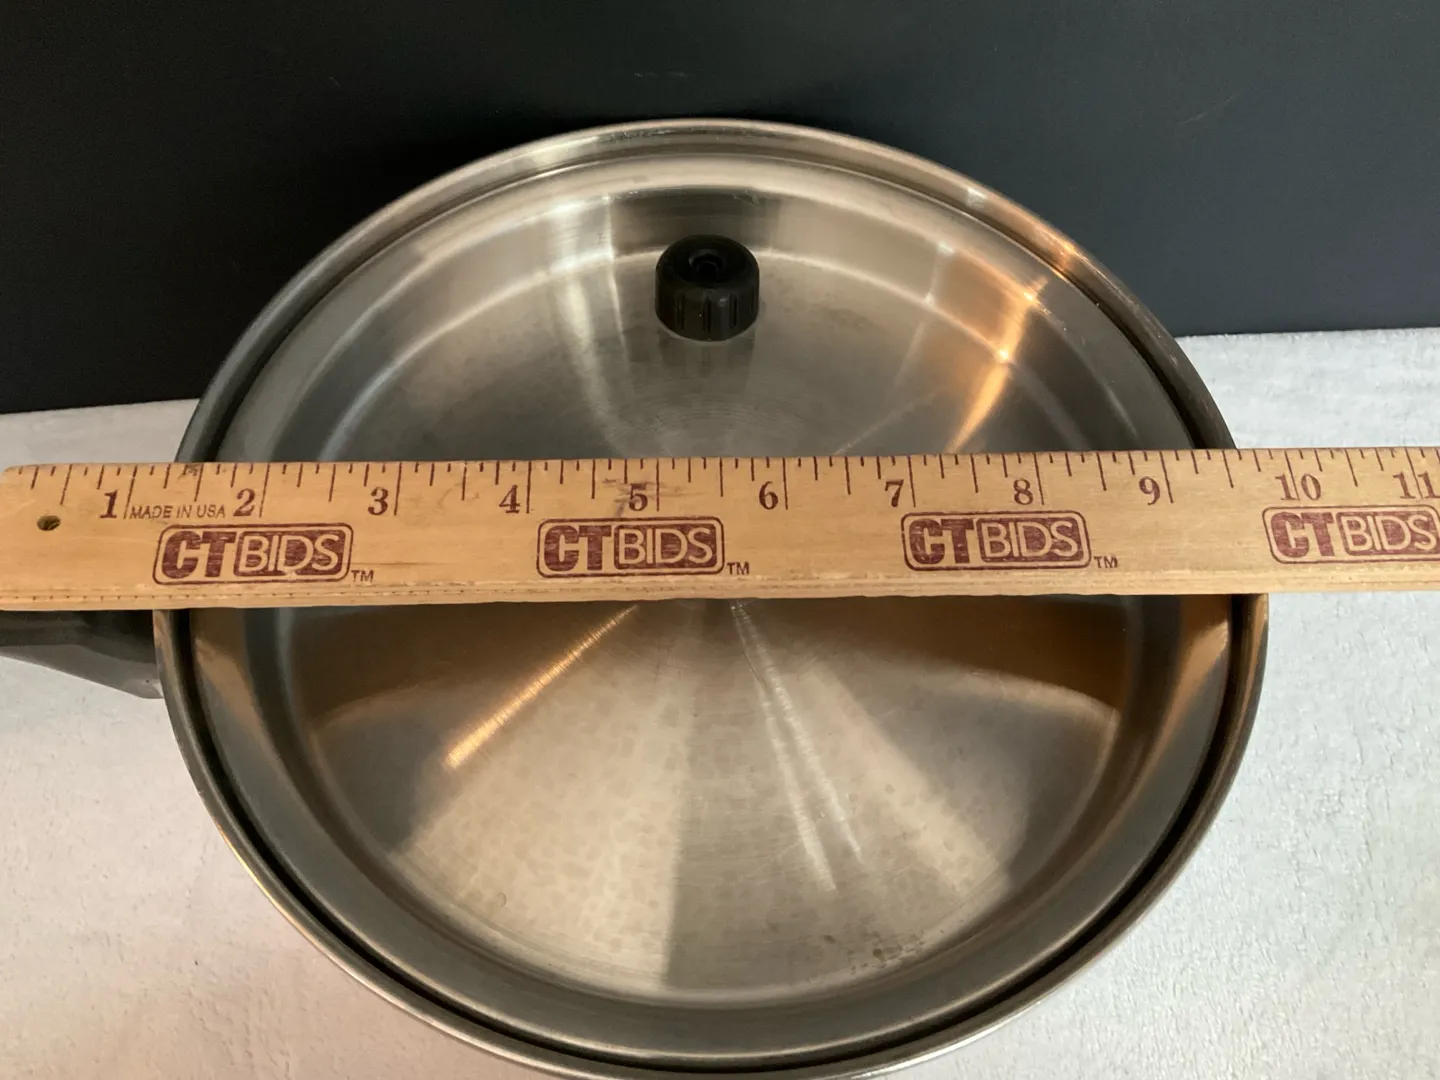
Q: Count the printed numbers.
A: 11